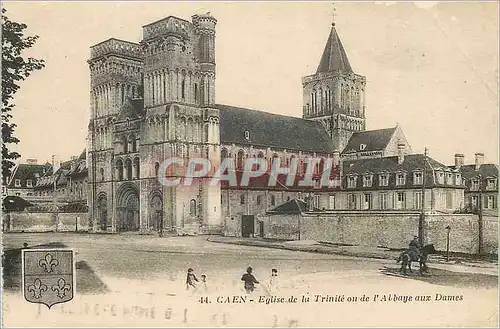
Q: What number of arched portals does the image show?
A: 3